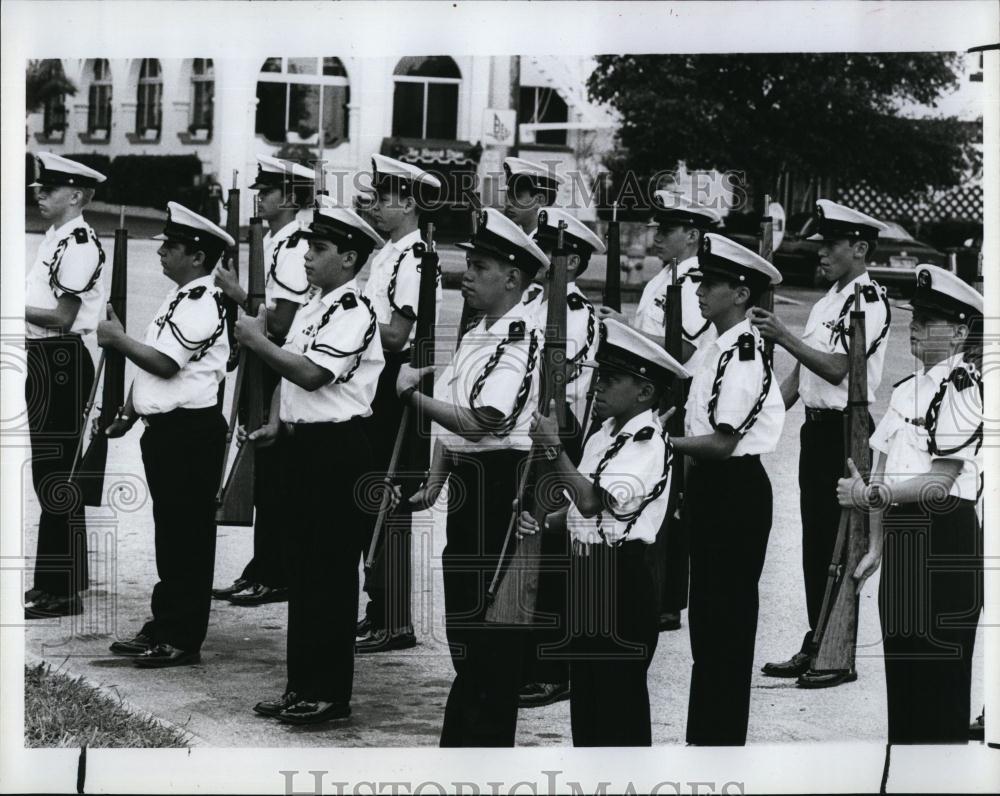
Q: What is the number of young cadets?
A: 13